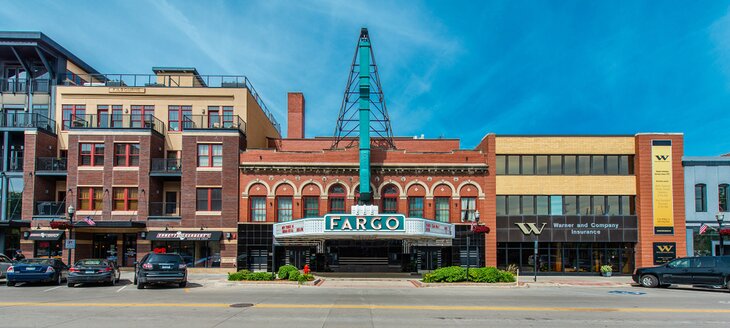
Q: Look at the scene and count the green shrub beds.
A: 2